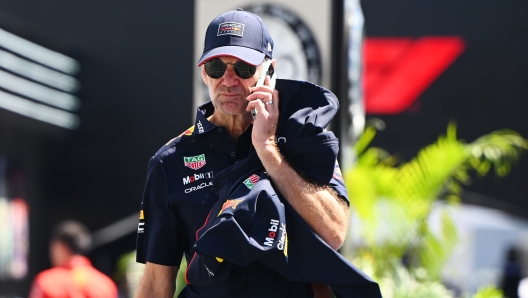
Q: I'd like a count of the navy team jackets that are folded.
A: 1